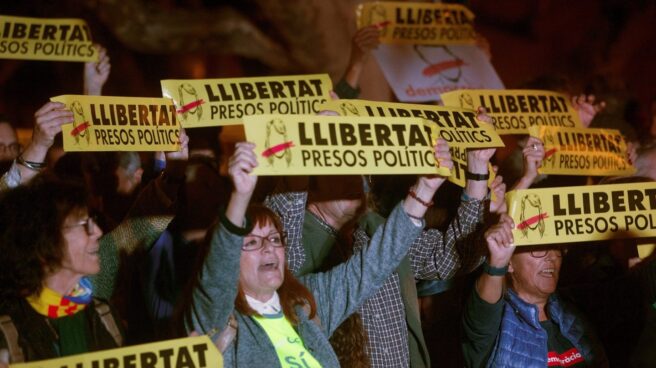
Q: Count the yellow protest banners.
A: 11